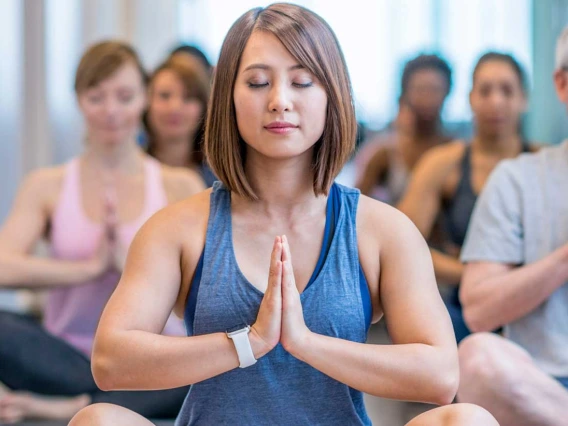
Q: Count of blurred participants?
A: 6